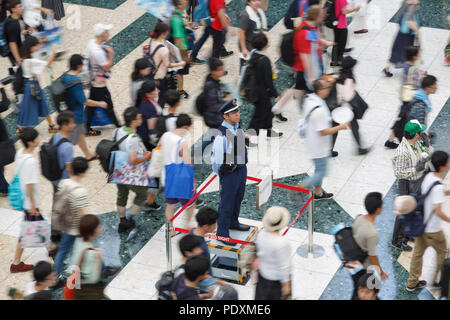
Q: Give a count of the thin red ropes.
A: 4